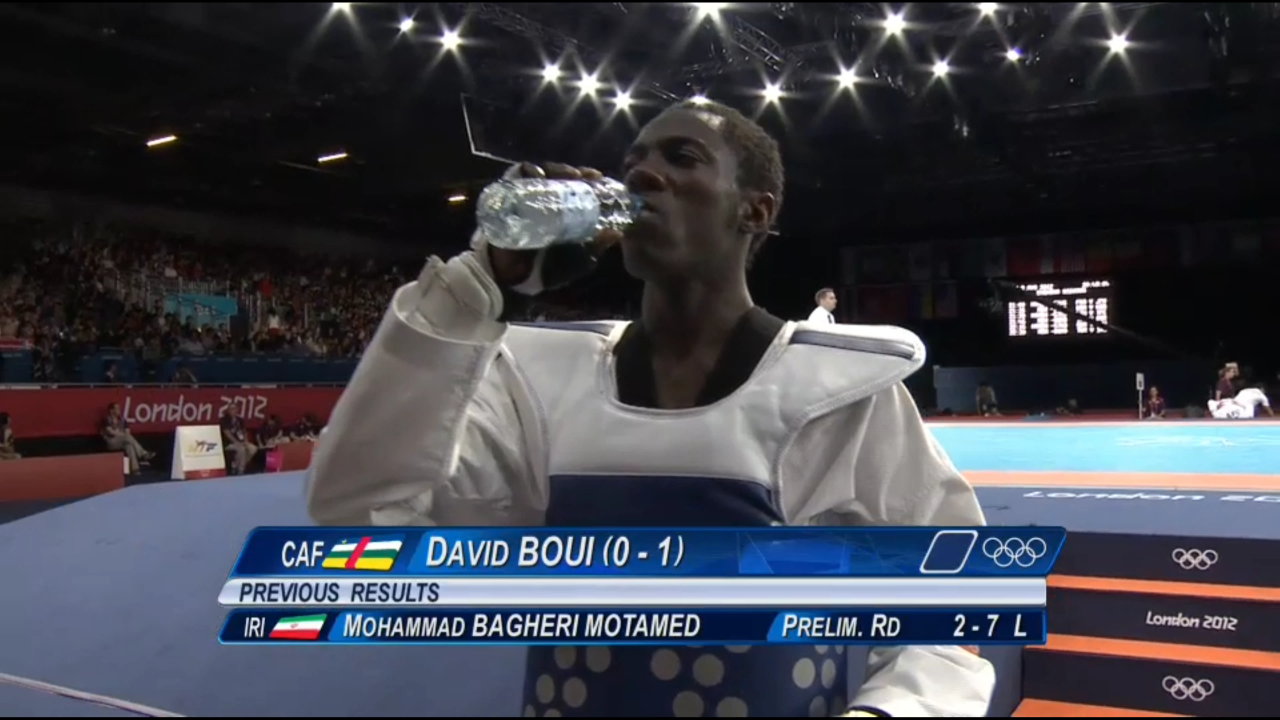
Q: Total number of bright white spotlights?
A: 15